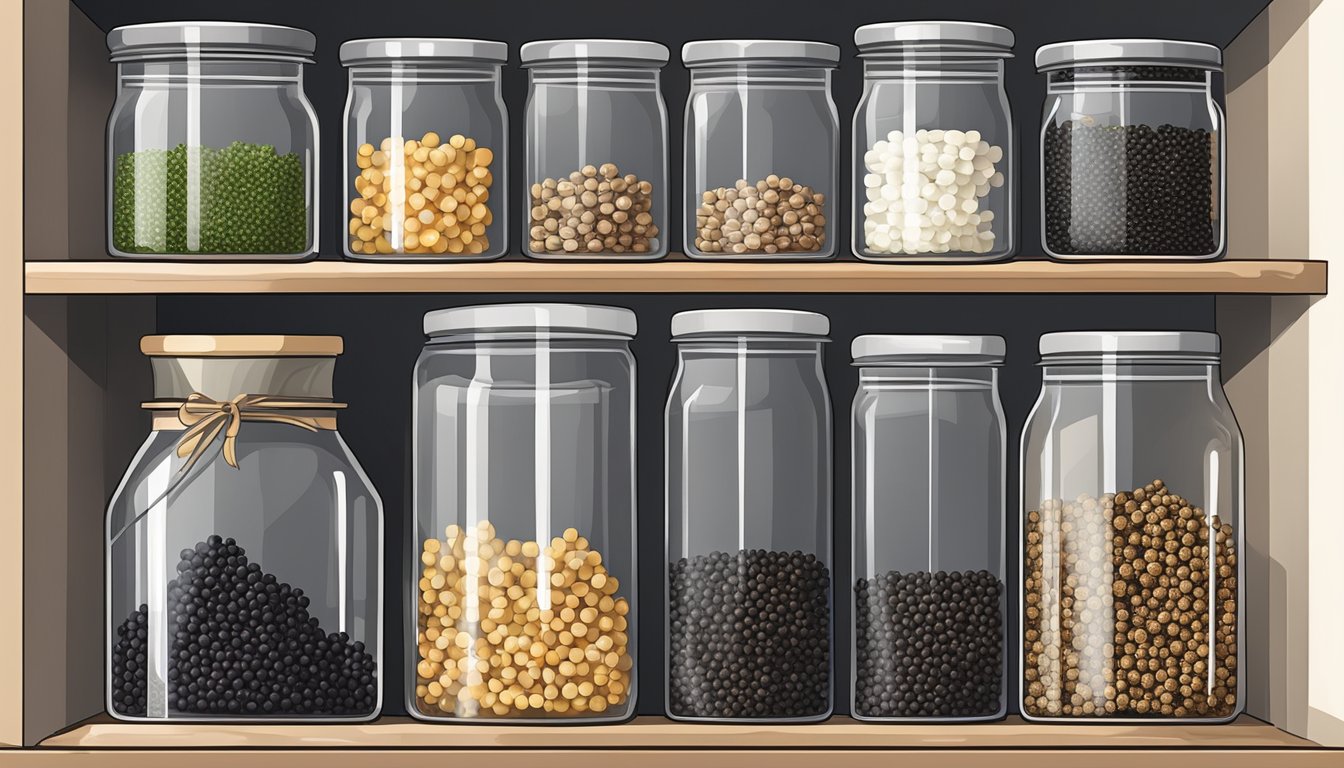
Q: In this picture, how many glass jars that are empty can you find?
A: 0